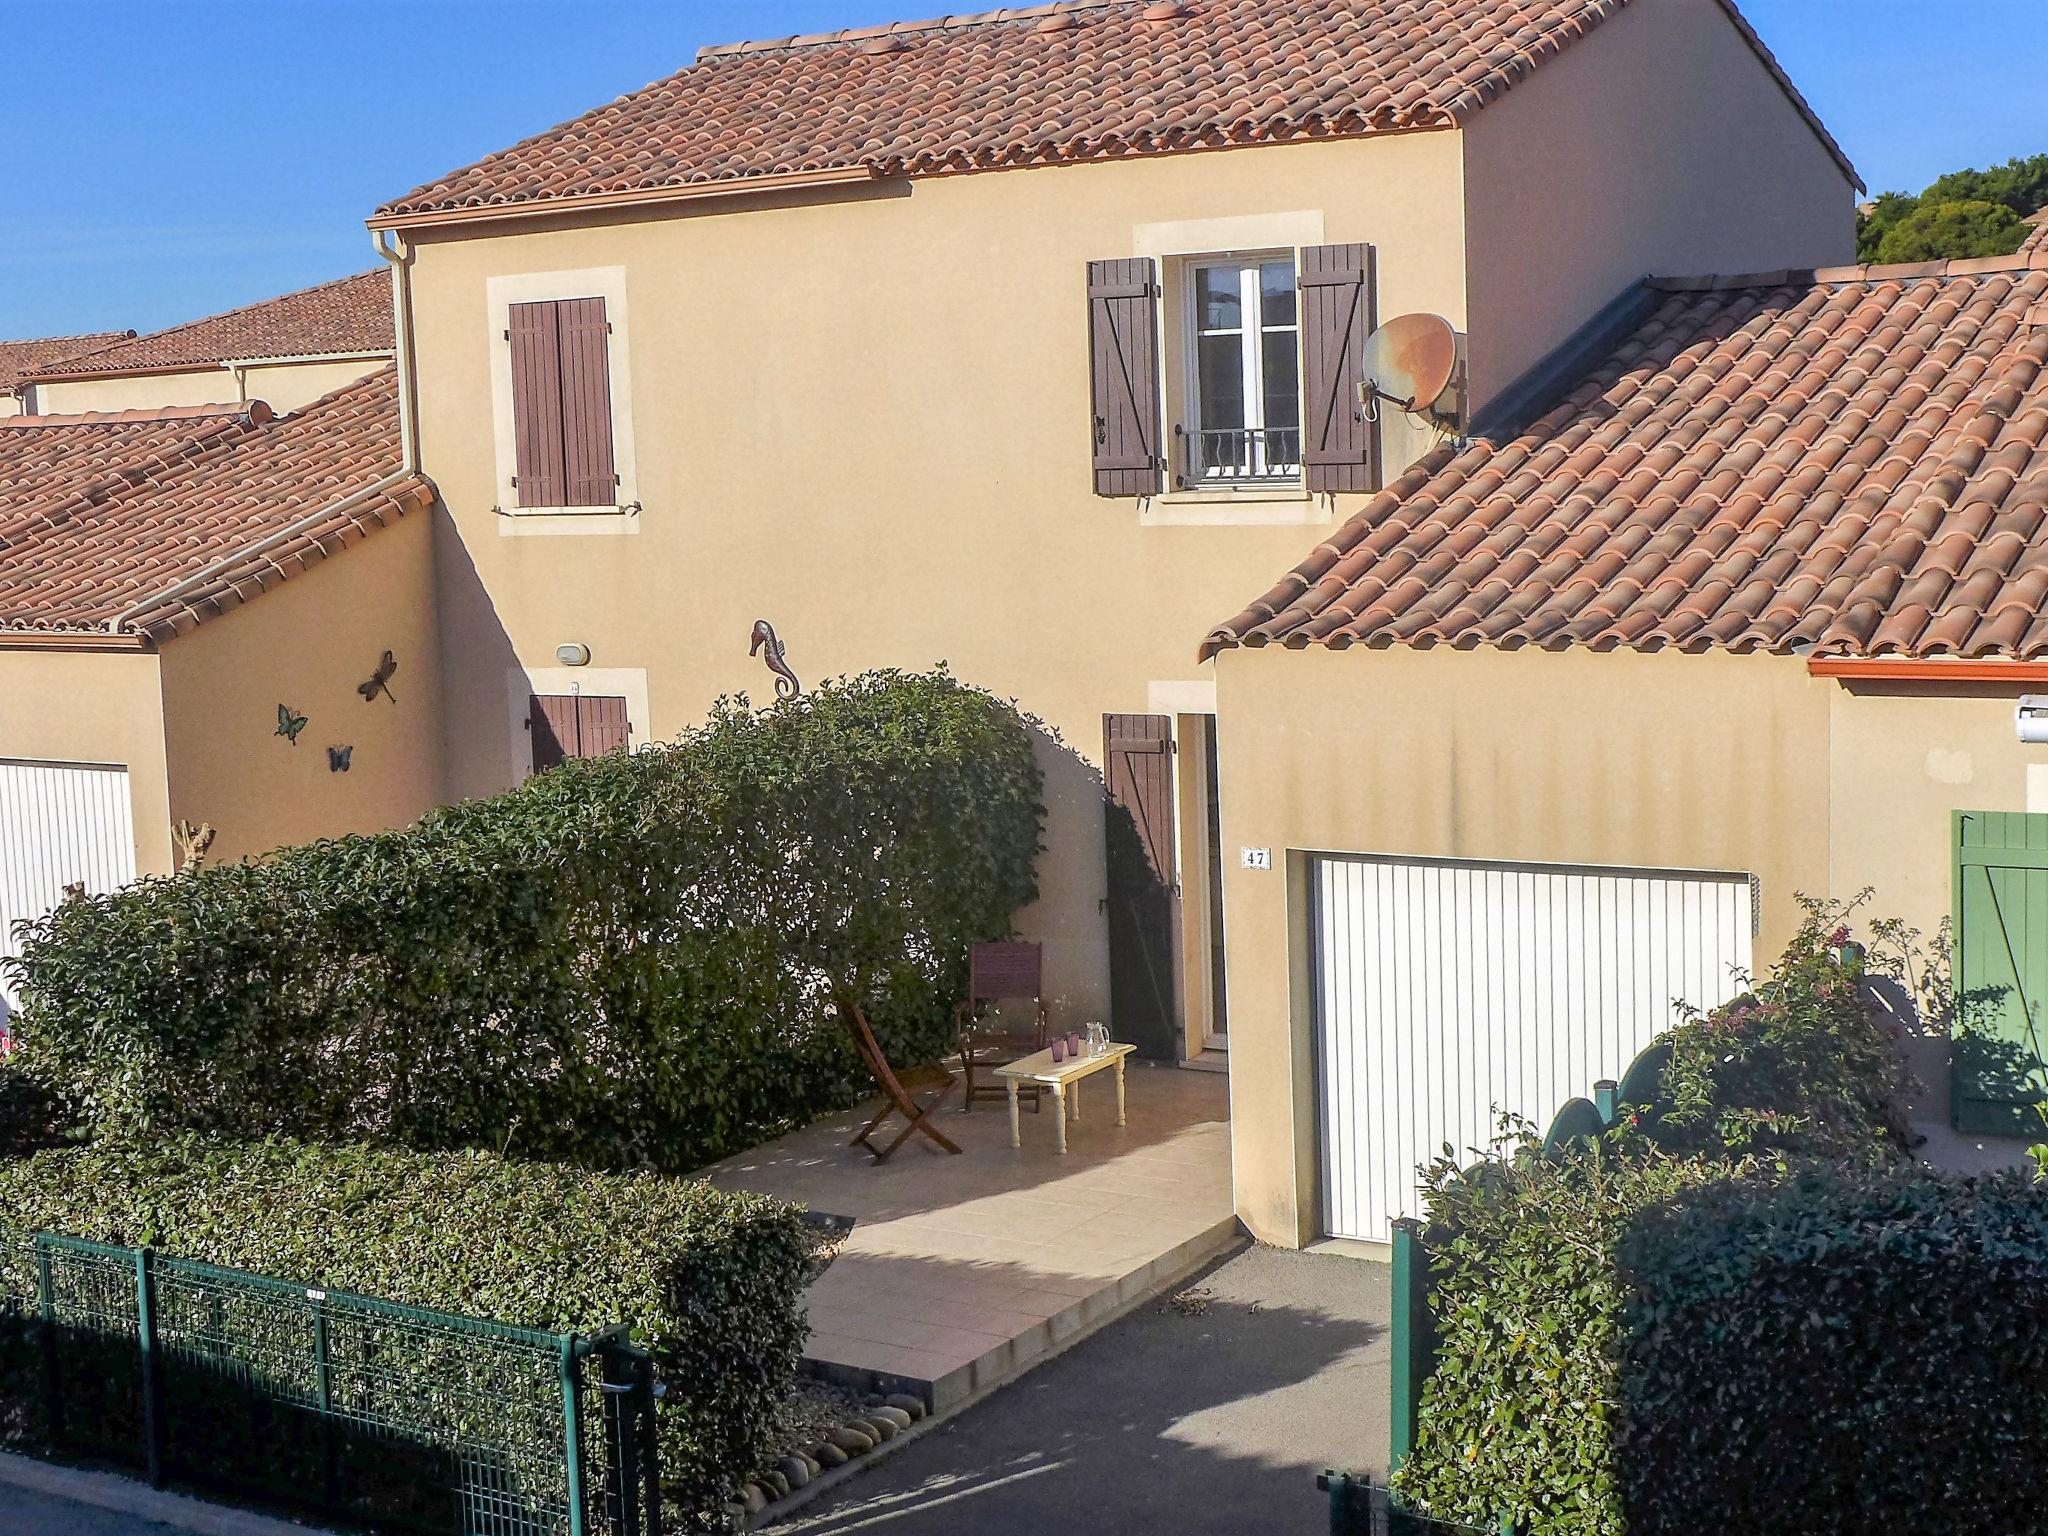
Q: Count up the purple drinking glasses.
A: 2